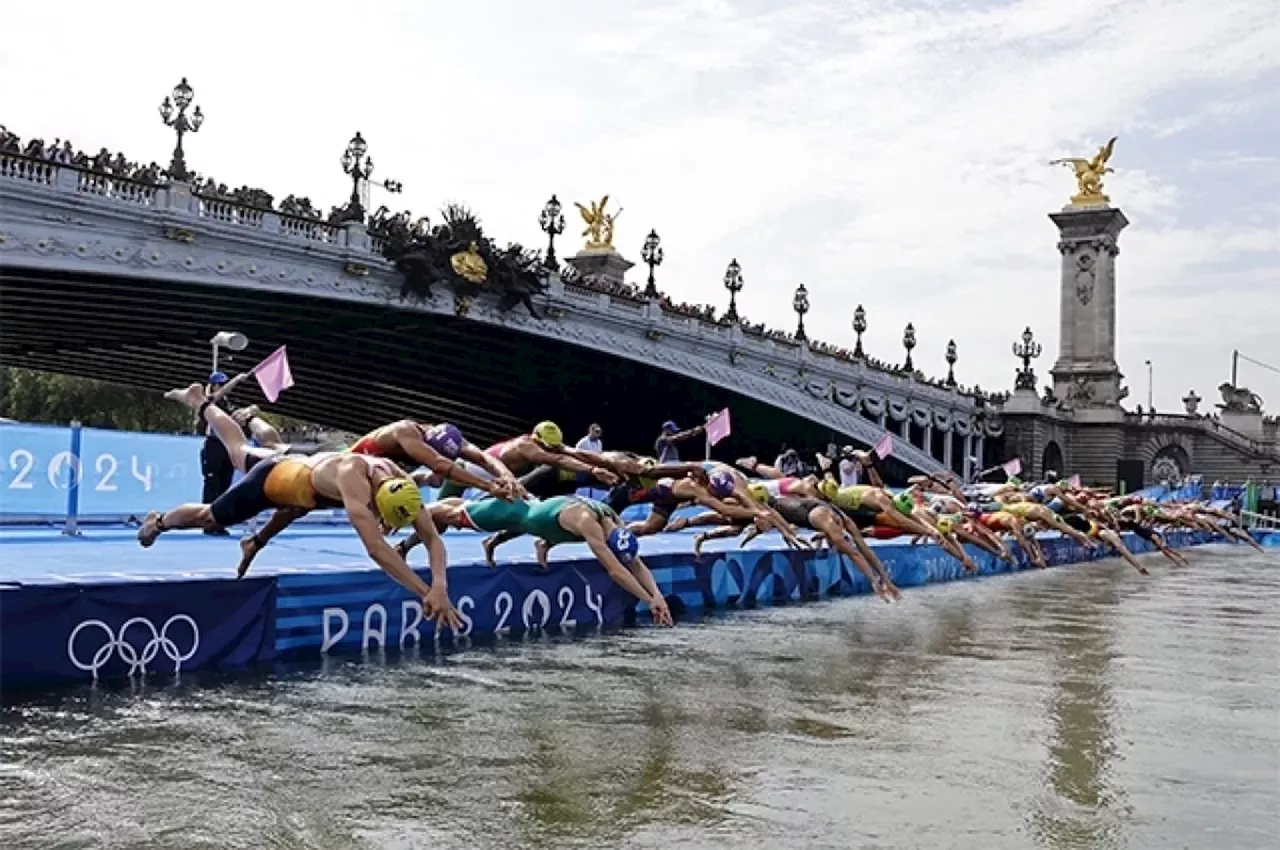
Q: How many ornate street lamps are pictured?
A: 10